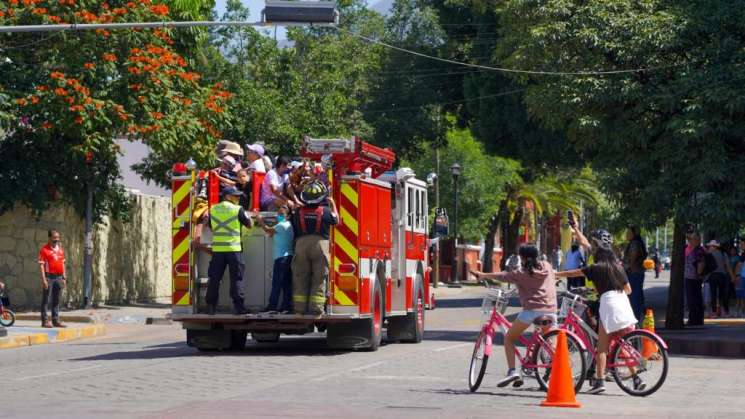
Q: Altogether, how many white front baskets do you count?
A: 2